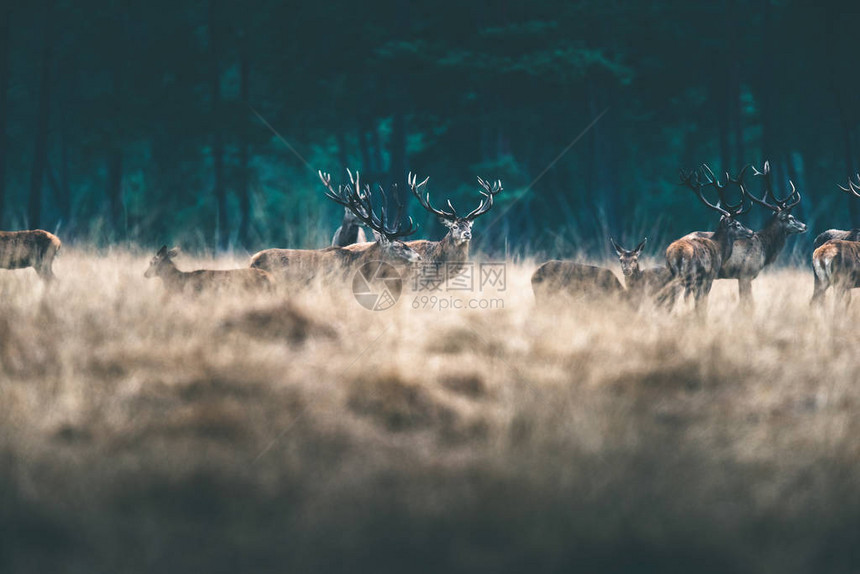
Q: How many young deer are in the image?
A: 2